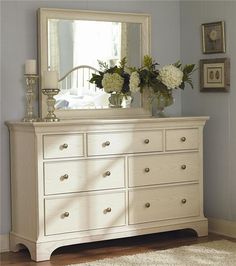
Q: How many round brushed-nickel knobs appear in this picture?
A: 12